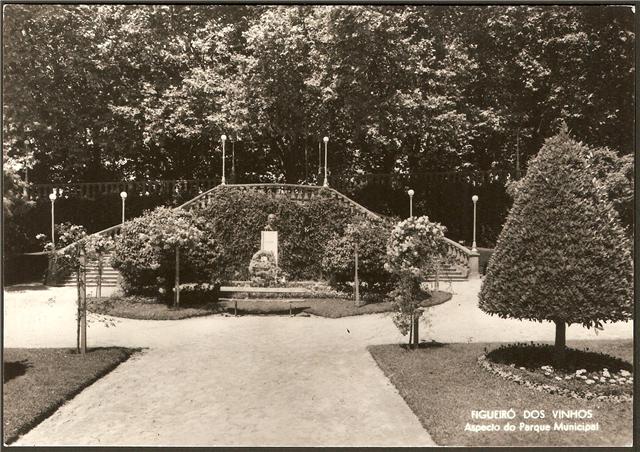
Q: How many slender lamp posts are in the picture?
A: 6